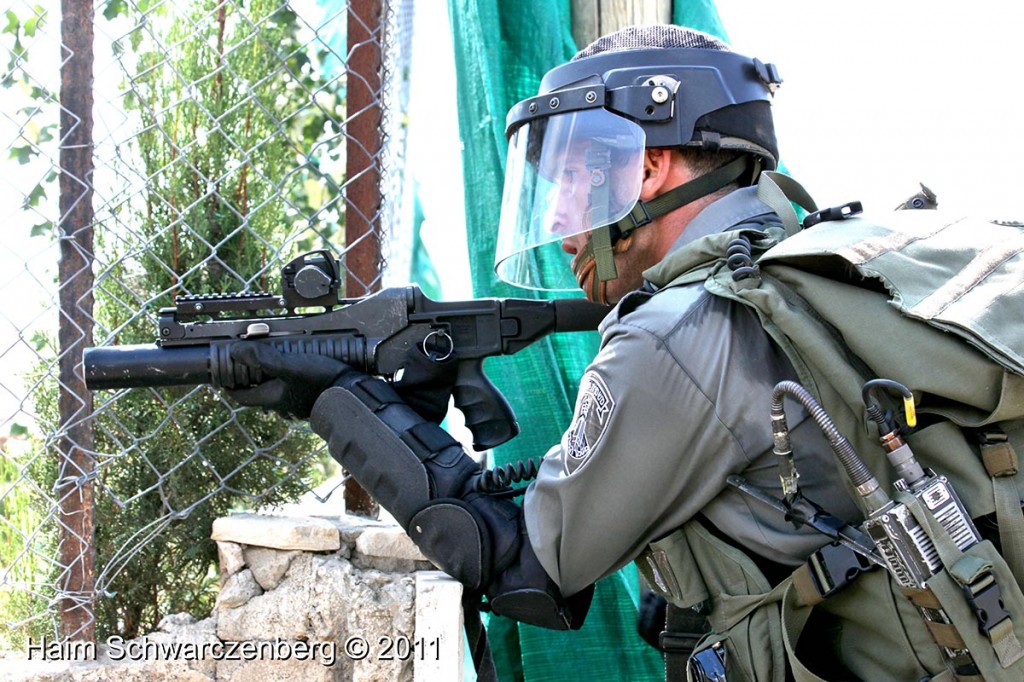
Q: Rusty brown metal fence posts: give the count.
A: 2